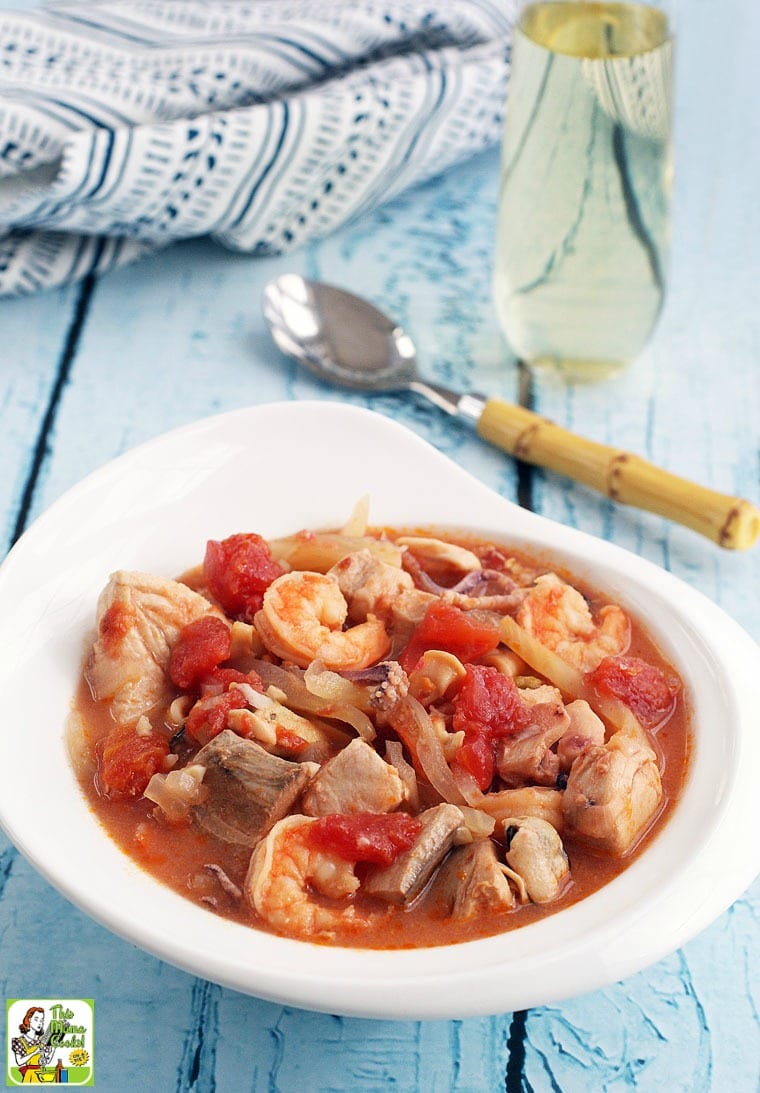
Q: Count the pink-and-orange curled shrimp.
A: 3